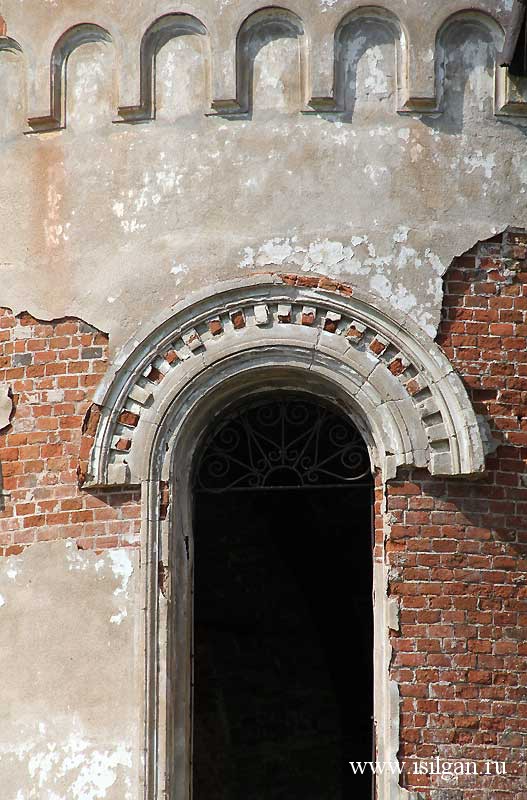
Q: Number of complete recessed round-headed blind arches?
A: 5